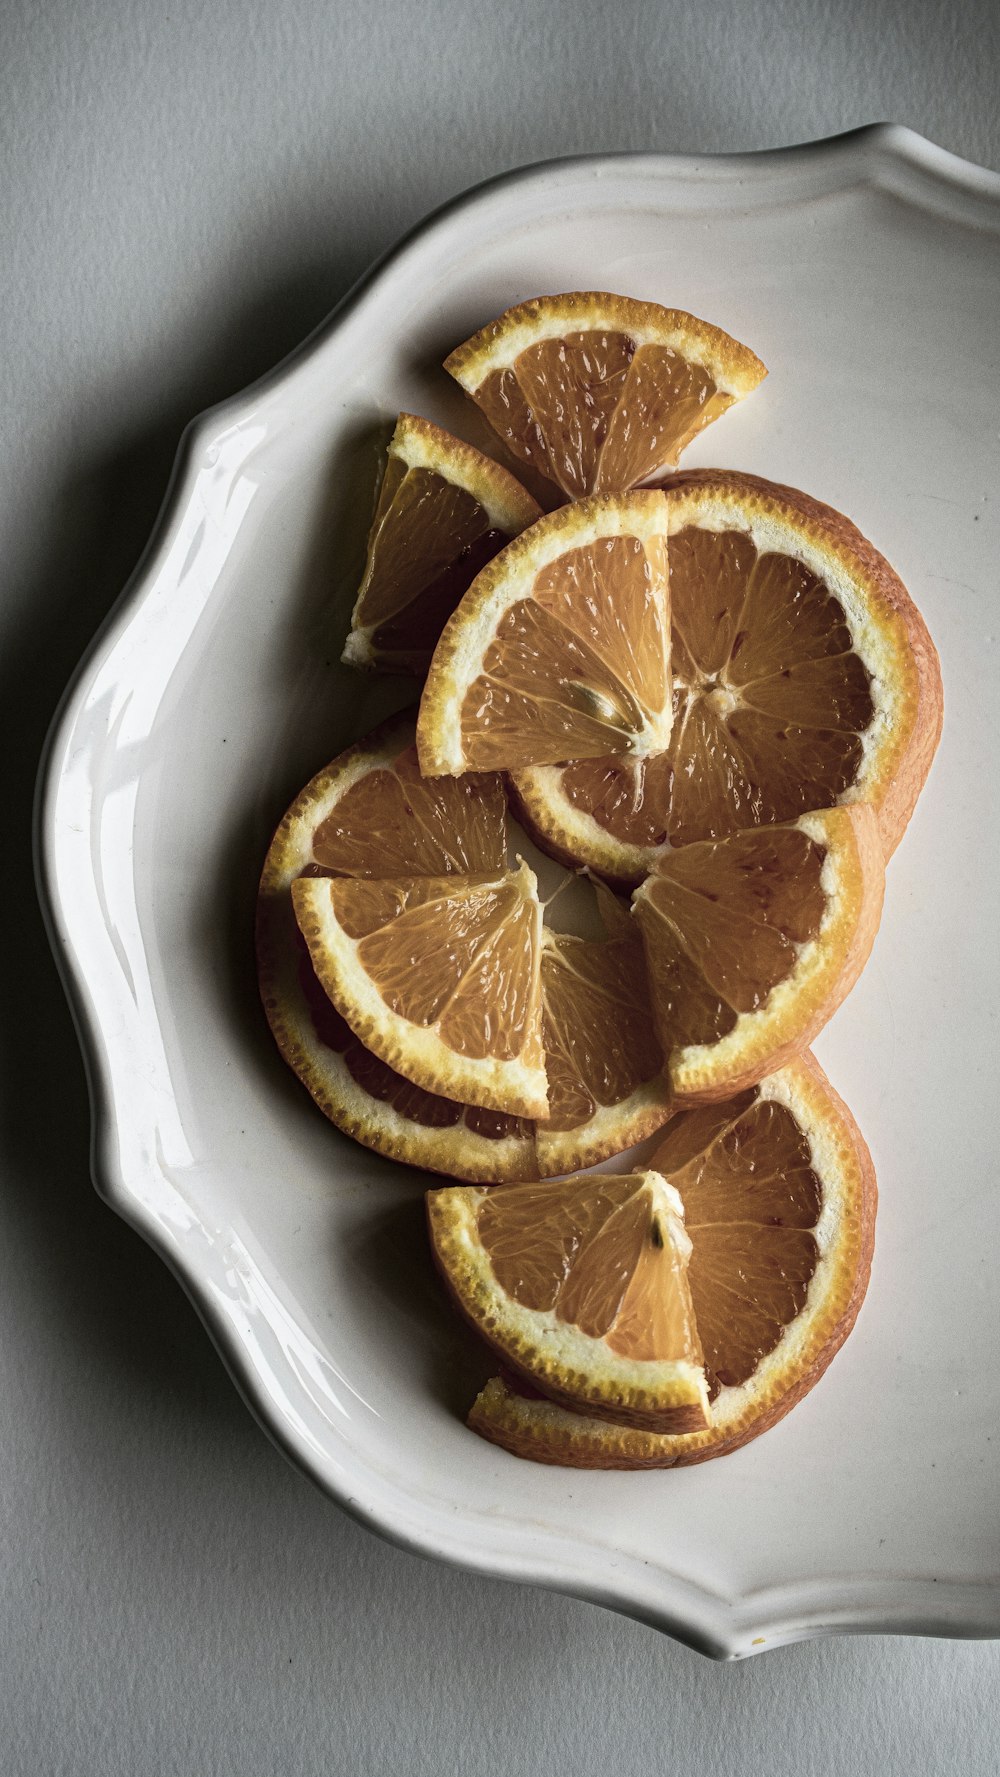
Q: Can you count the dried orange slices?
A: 0